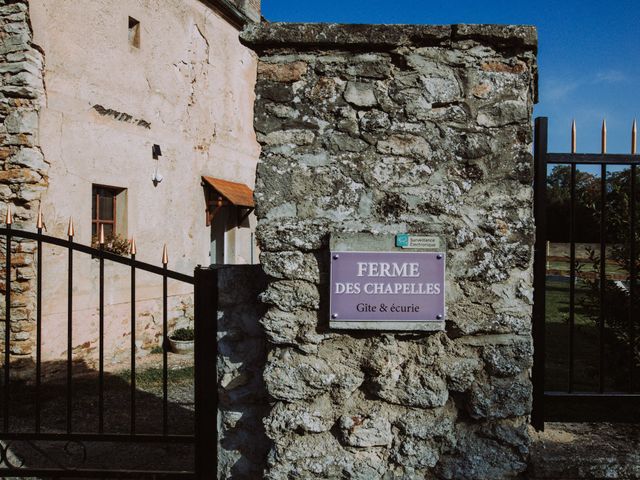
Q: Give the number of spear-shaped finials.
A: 9